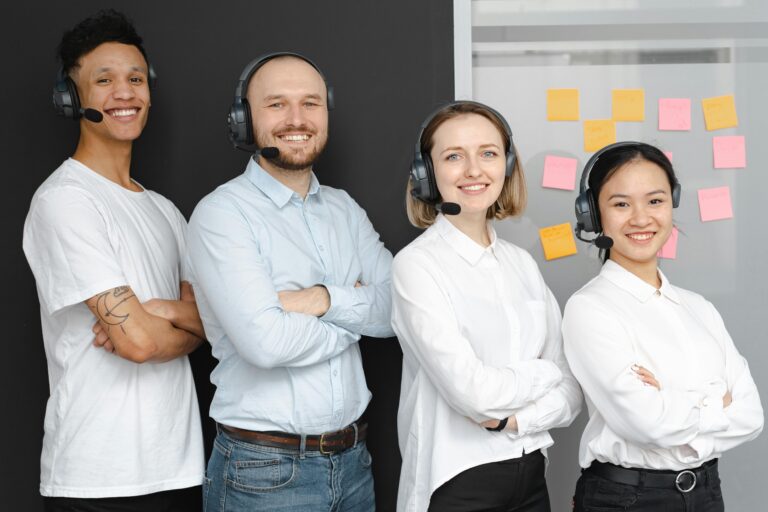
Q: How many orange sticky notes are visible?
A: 5